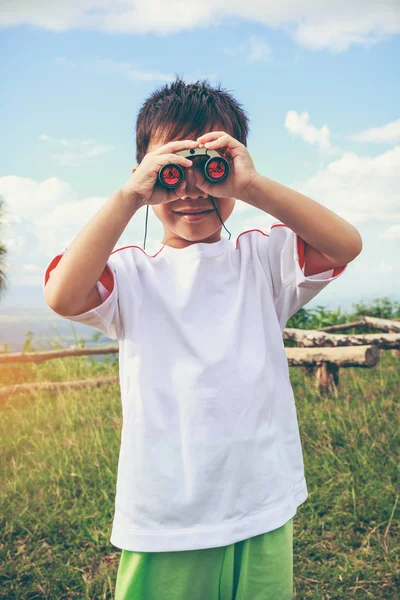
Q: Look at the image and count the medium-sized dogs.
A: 0